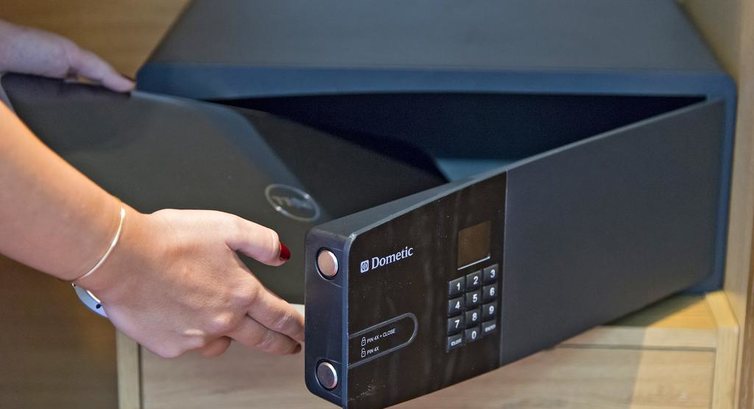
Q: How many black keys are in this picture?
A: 12